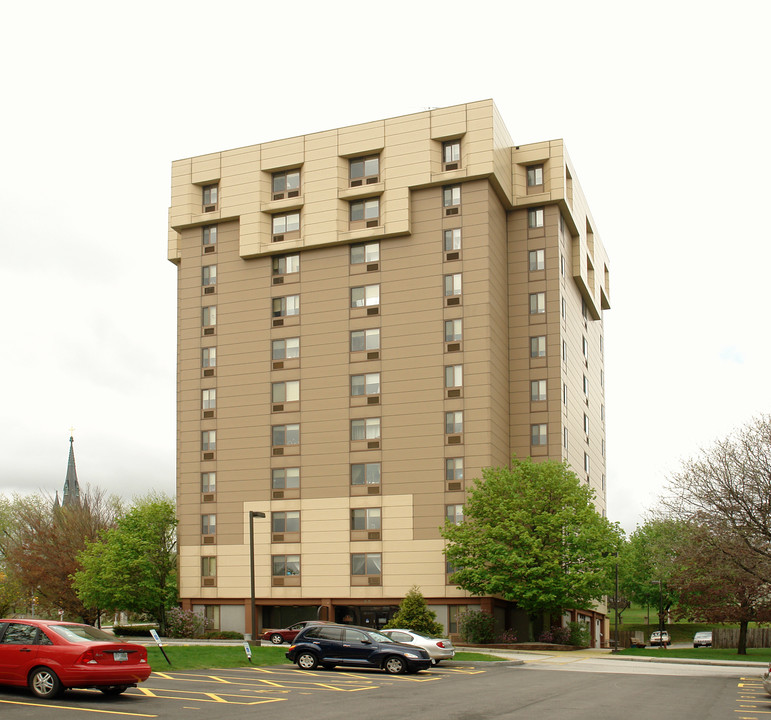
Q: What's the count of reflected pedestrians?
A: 0